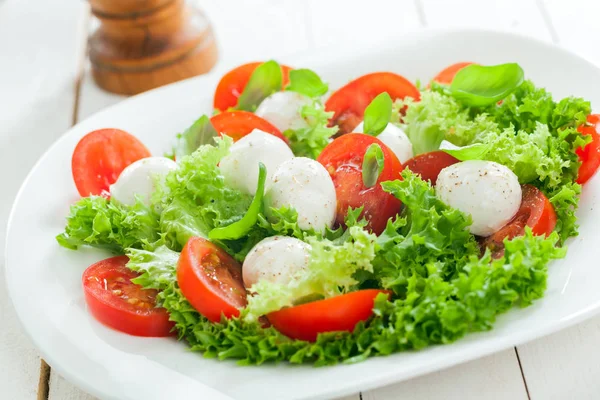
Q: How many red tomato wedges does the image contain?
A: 12